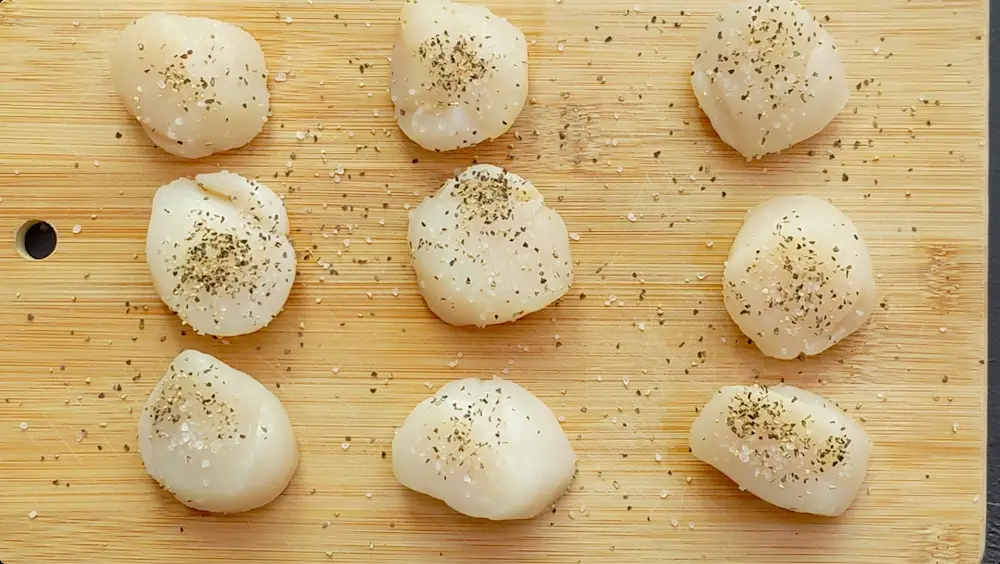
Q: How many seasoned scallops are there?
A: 9